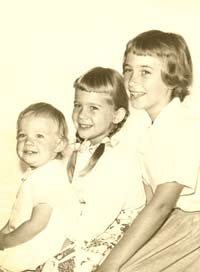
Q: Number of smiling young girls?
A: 3